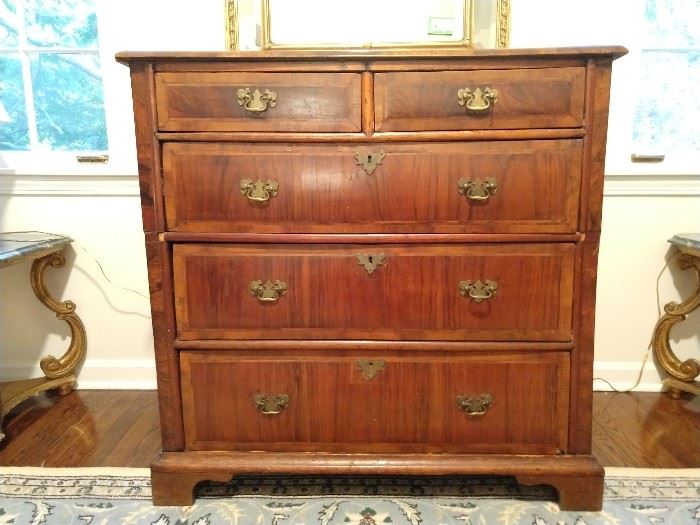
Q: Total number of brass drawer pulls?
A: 8